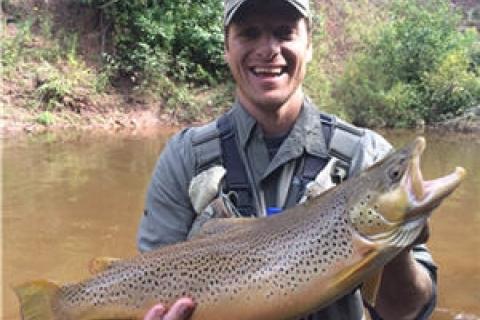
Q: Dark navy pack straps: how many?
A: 2